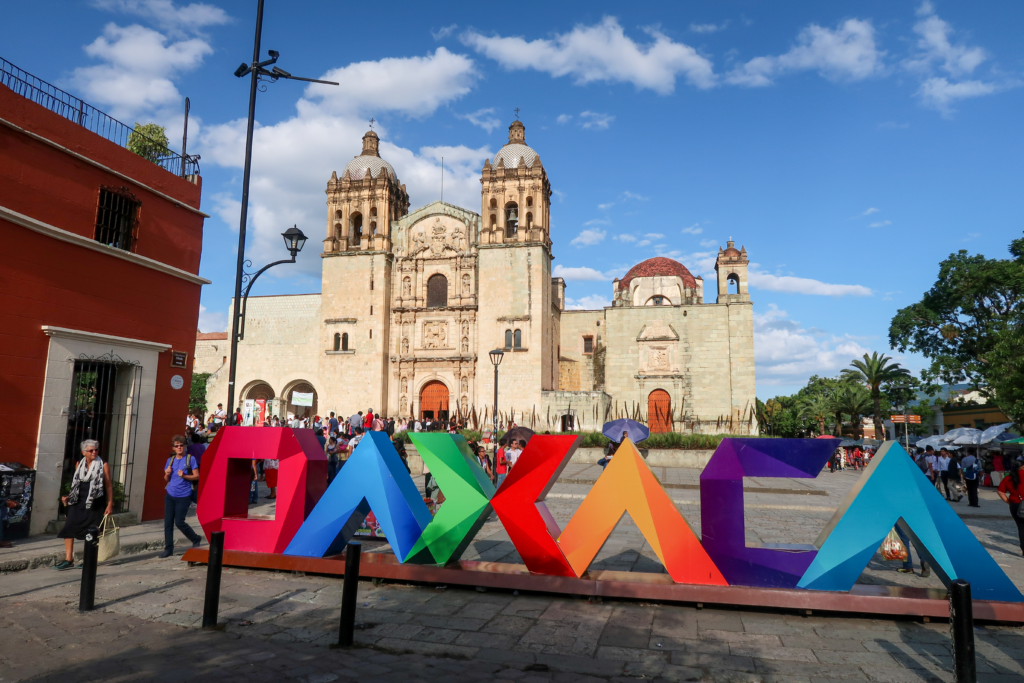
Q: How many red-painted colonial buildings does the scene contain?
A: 1